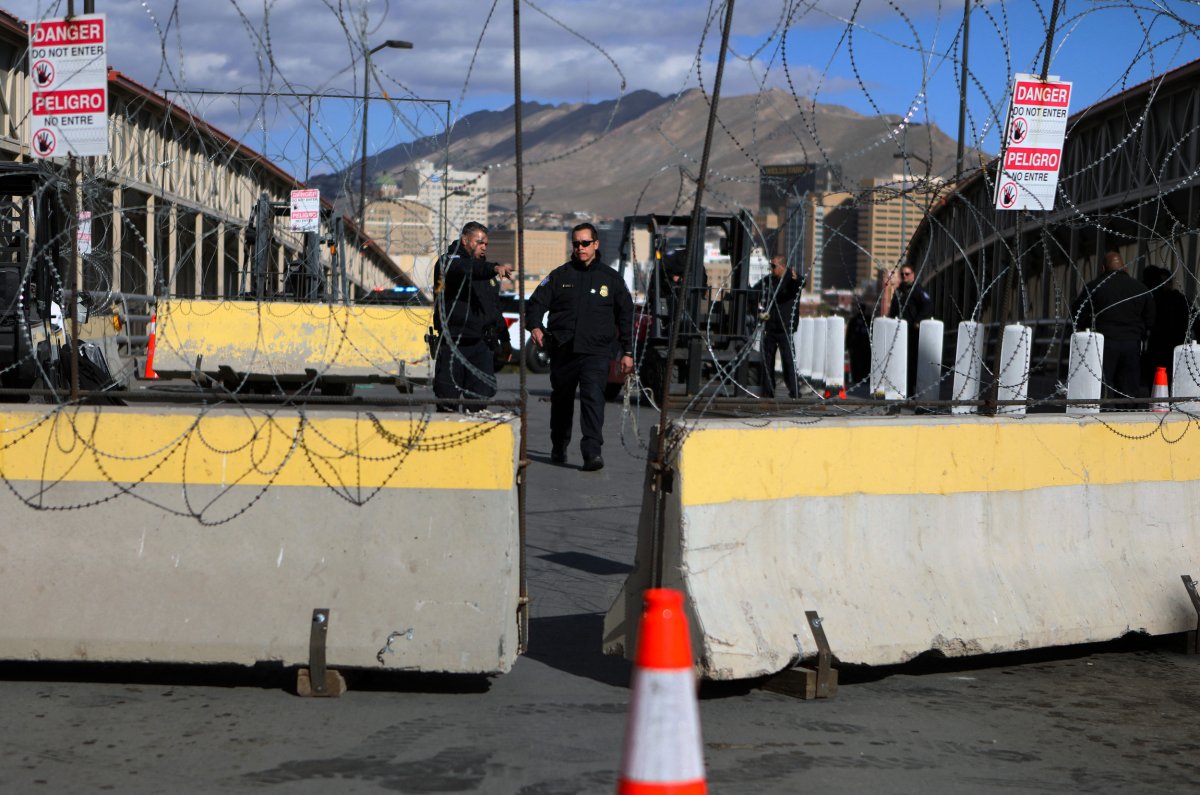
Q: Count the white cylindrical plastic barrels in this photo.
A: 11